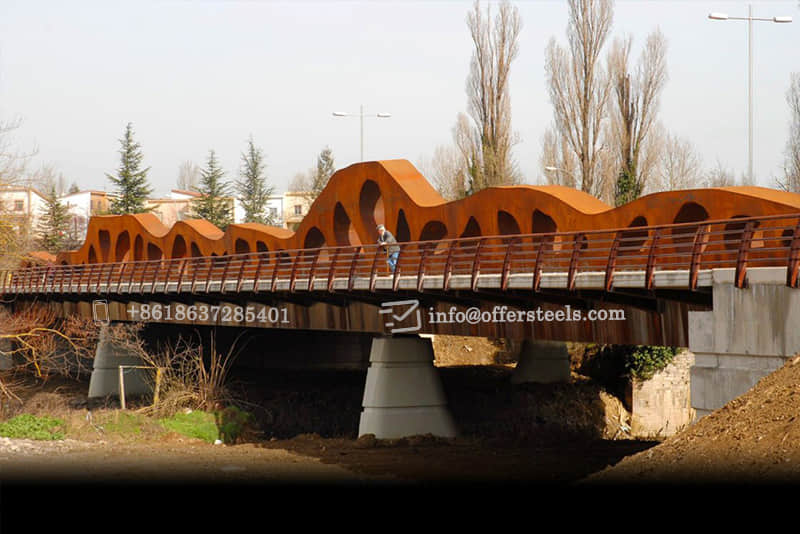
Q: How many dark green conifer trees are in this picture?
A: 5